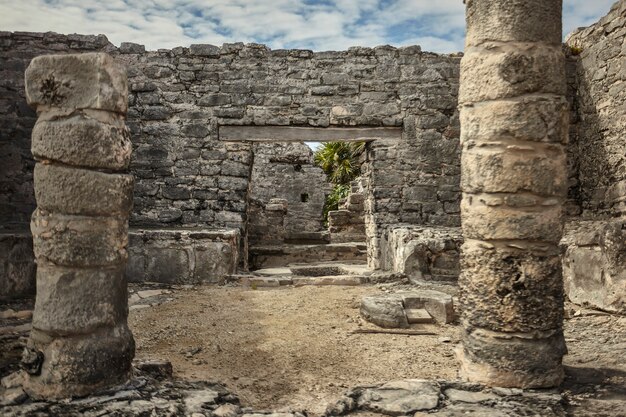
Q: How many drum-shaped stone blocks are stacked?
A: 13